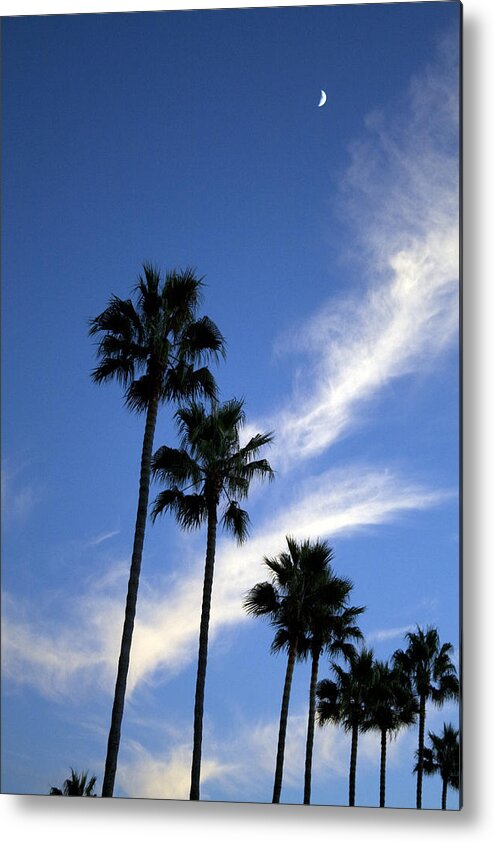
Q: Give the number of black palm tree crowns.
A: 9